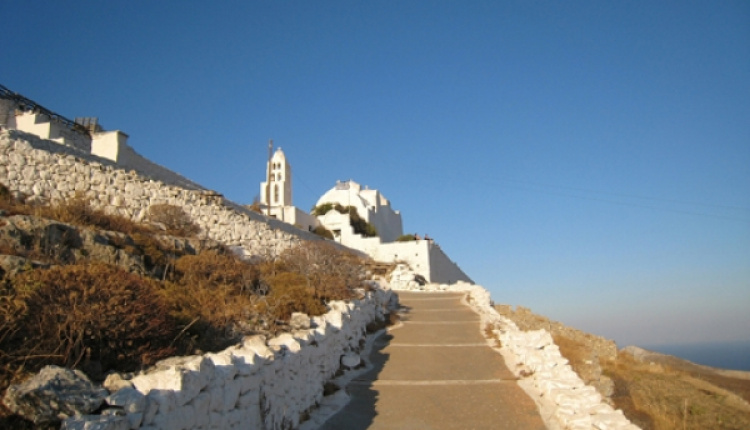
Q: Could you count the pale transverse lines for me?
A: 5